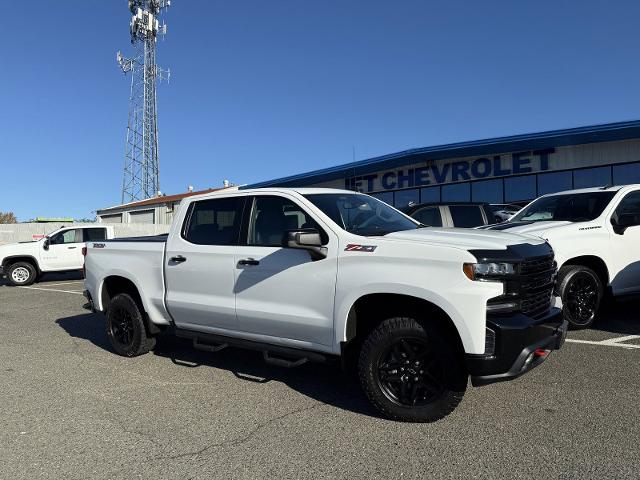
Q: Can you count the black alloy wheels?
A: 3